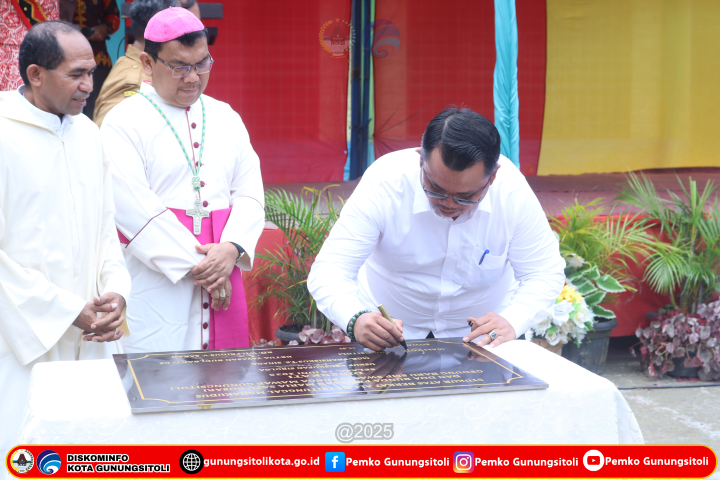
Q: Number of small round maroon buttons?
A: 9